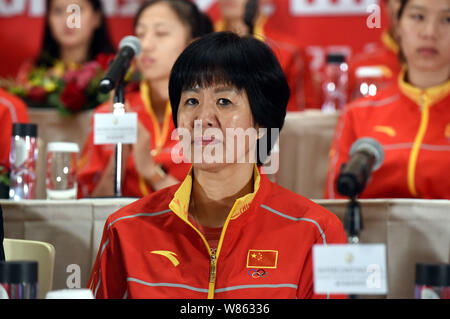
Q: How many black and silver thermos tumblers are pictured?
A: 4